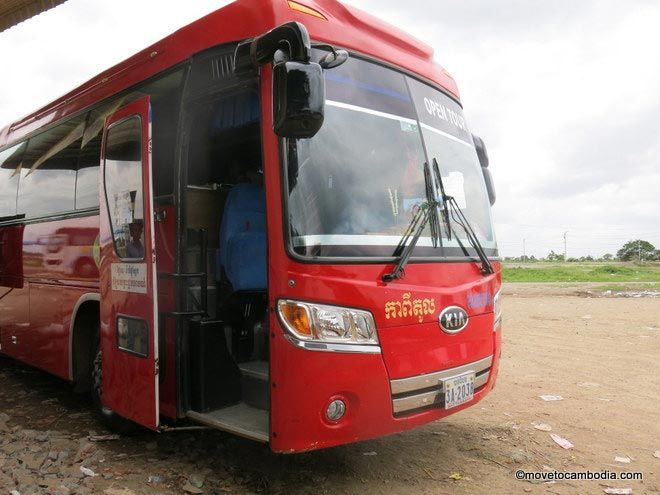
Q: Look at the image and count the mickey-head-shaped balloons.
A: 0